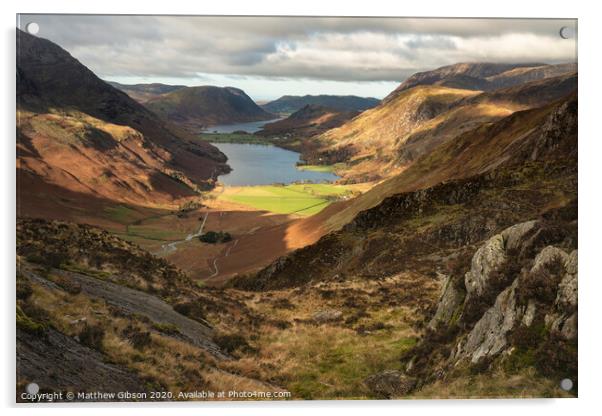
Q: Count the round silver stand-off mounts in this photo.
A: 4